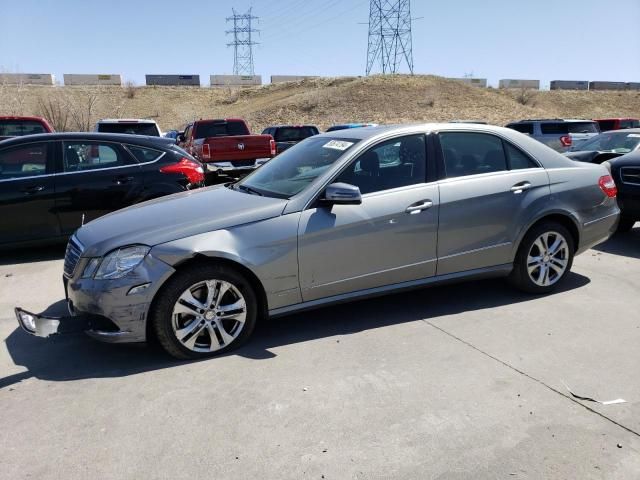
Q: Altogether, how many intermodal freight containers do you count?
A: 10